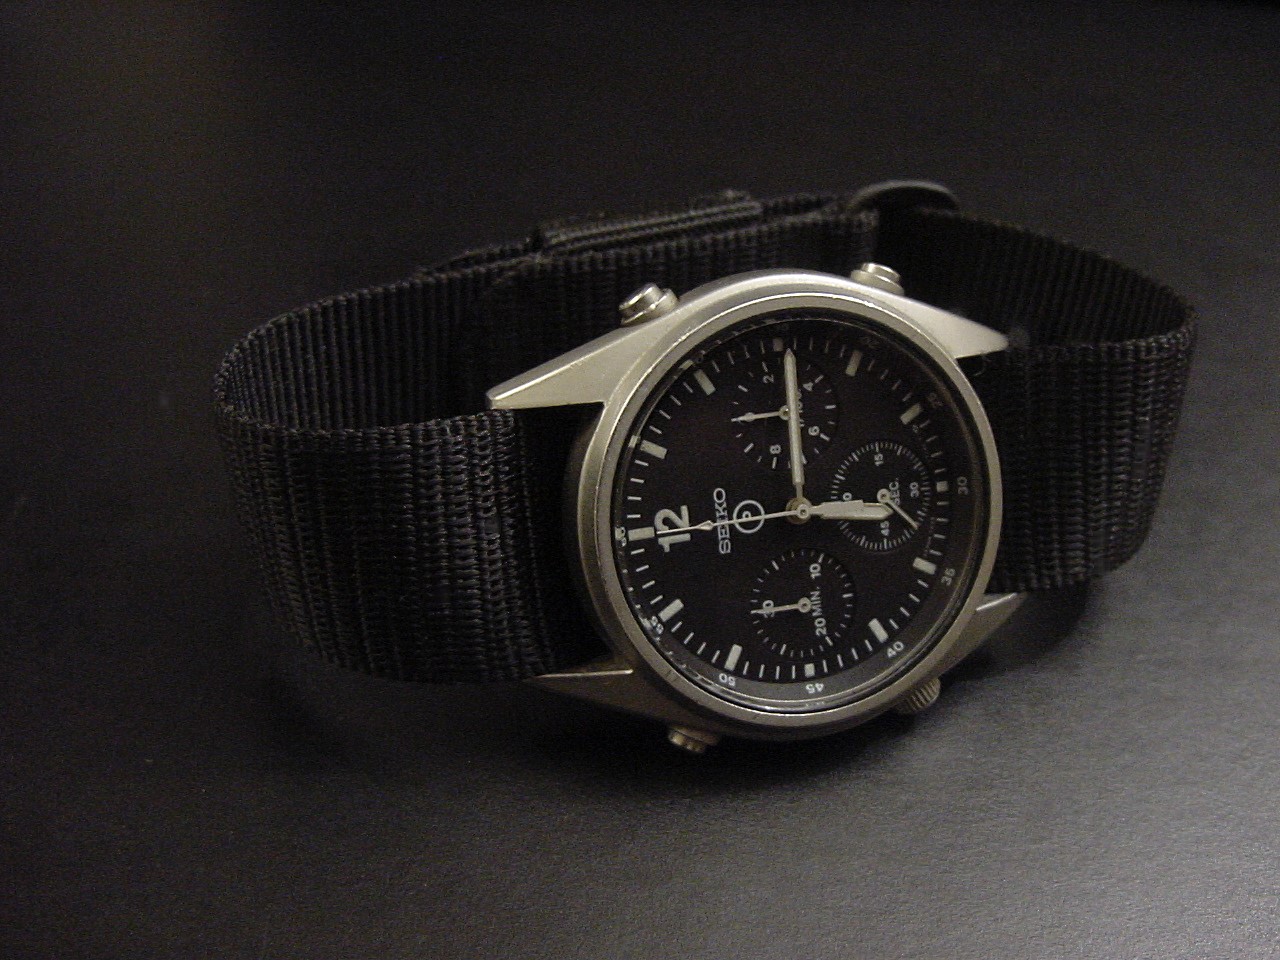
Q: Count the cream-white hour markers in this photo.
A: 12